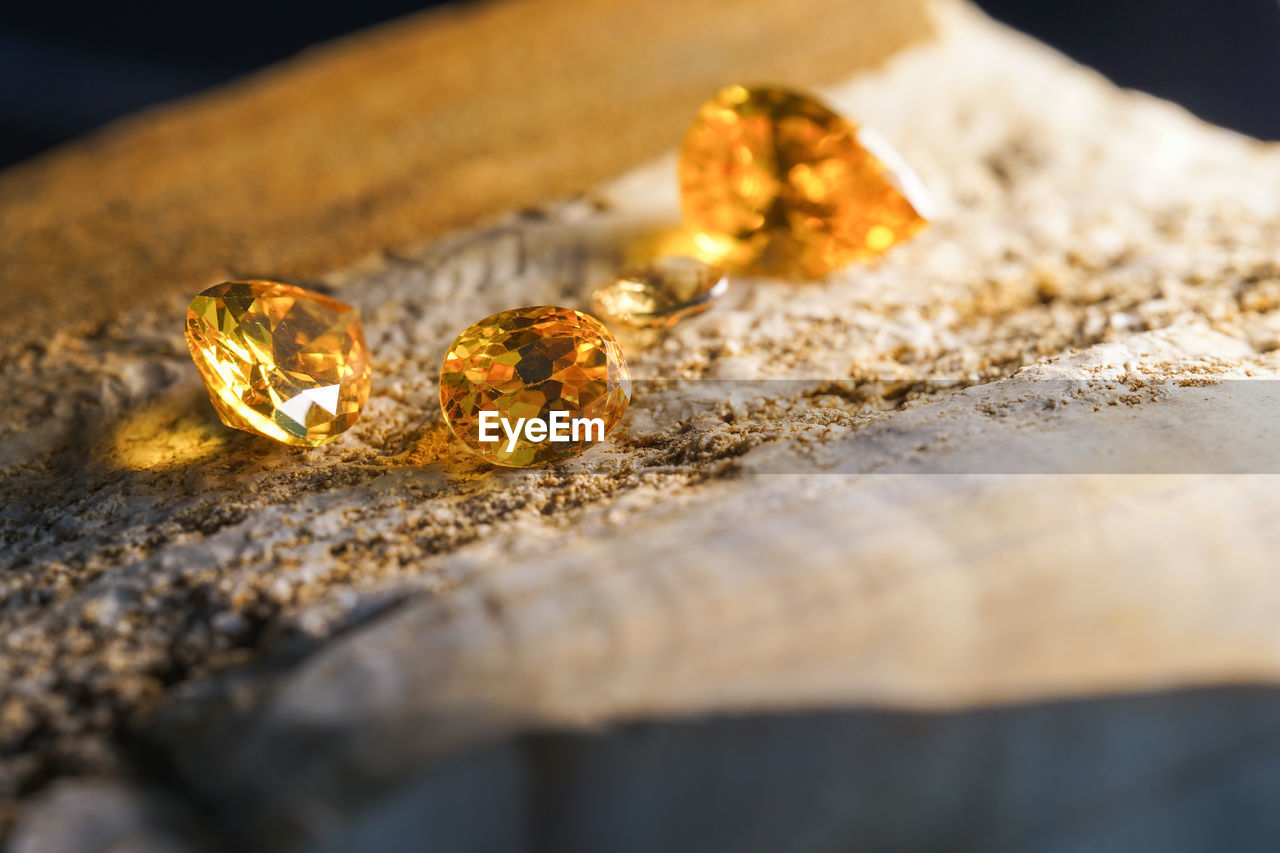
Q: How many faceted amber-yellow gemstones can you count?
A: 4